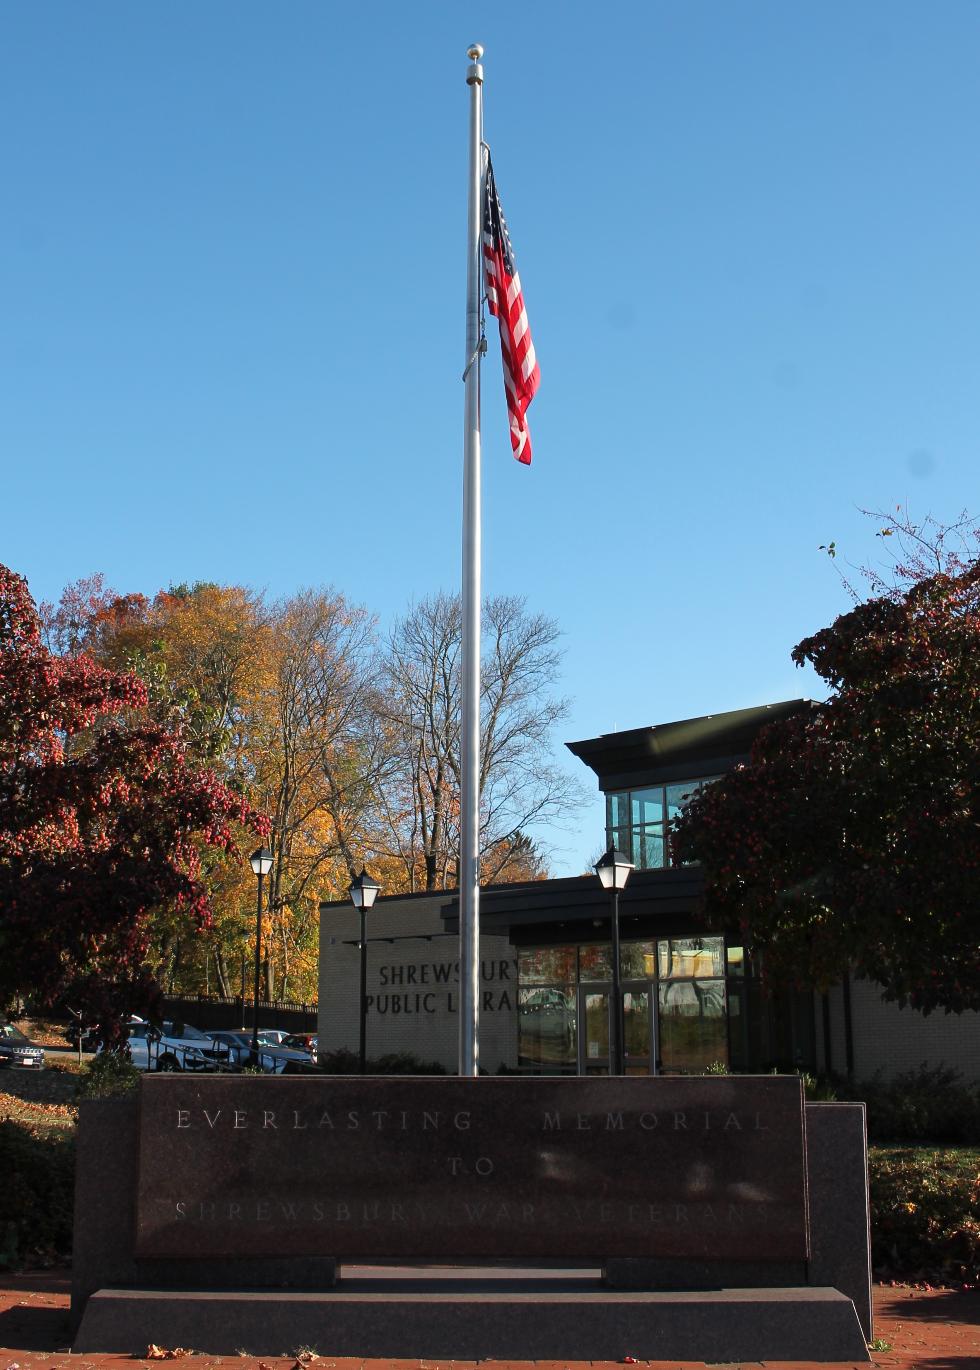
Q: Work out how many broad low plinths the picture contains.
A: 1